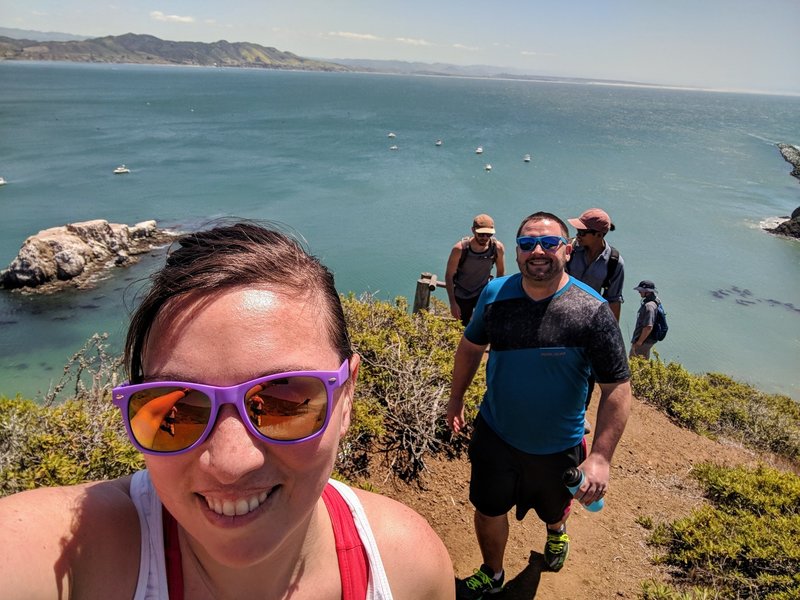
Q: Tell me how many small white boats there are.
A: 8